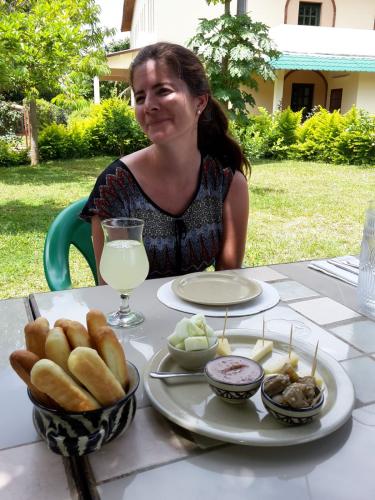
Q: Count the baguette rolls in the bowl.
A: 8